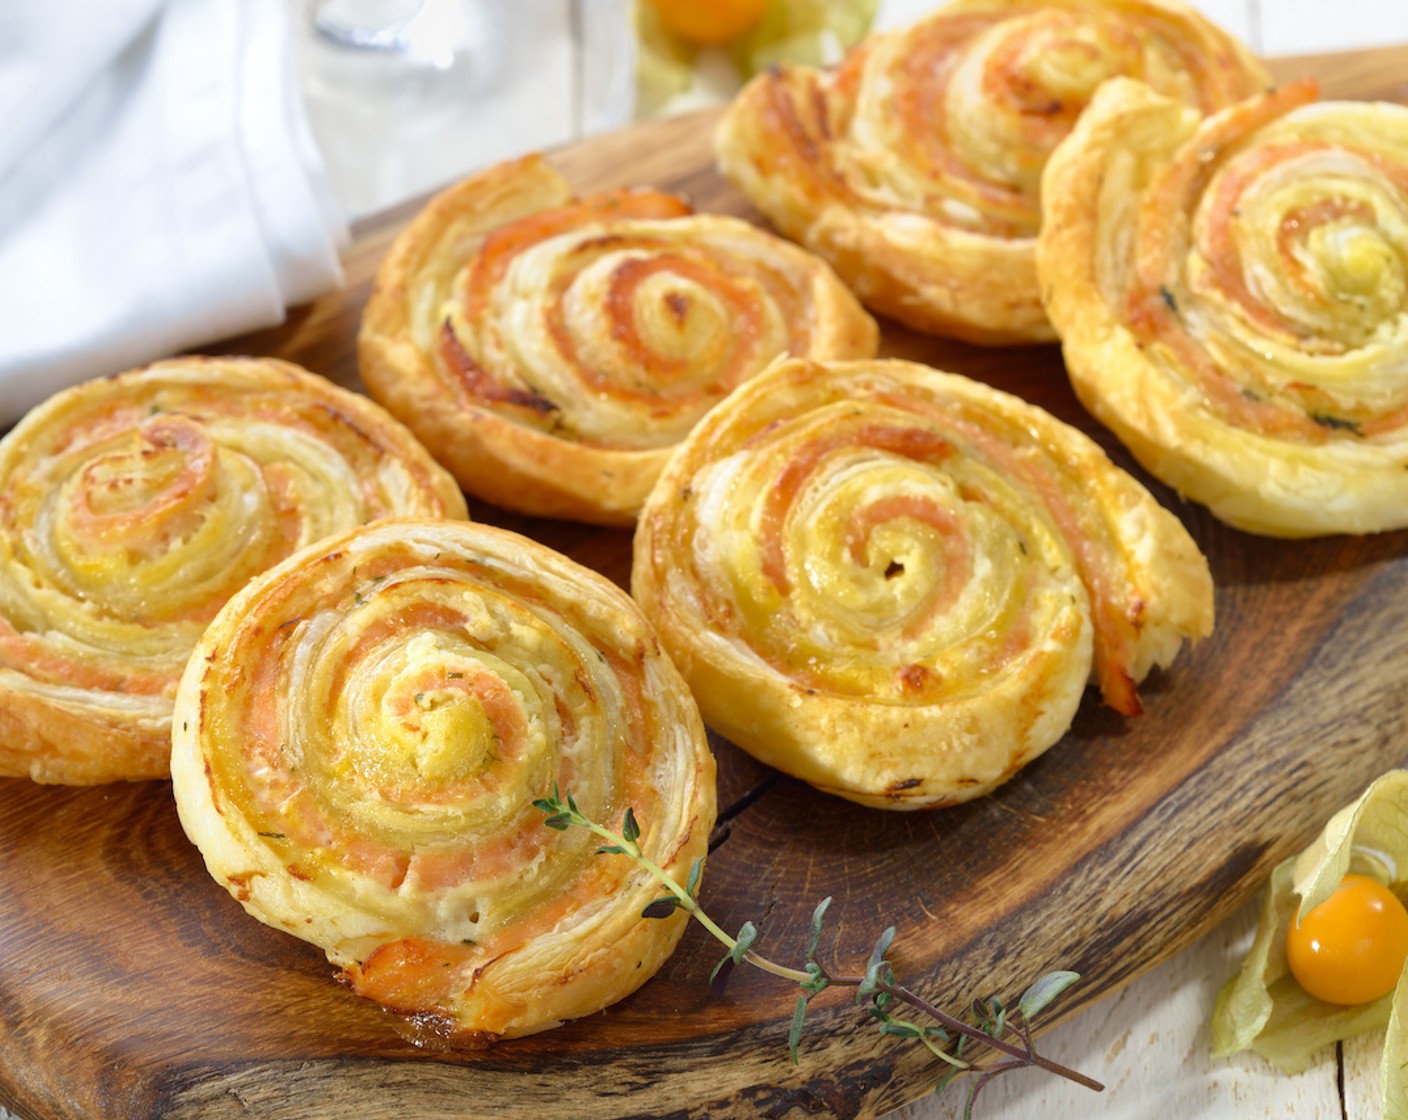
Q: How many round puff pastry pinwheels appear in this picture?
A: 6